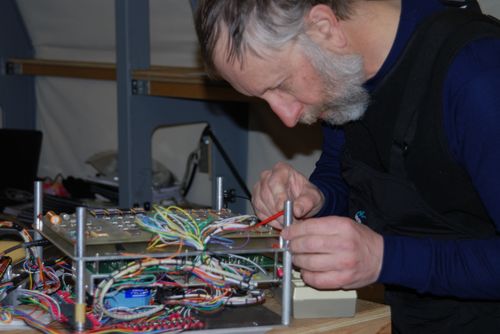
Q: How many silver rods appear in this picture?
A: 4